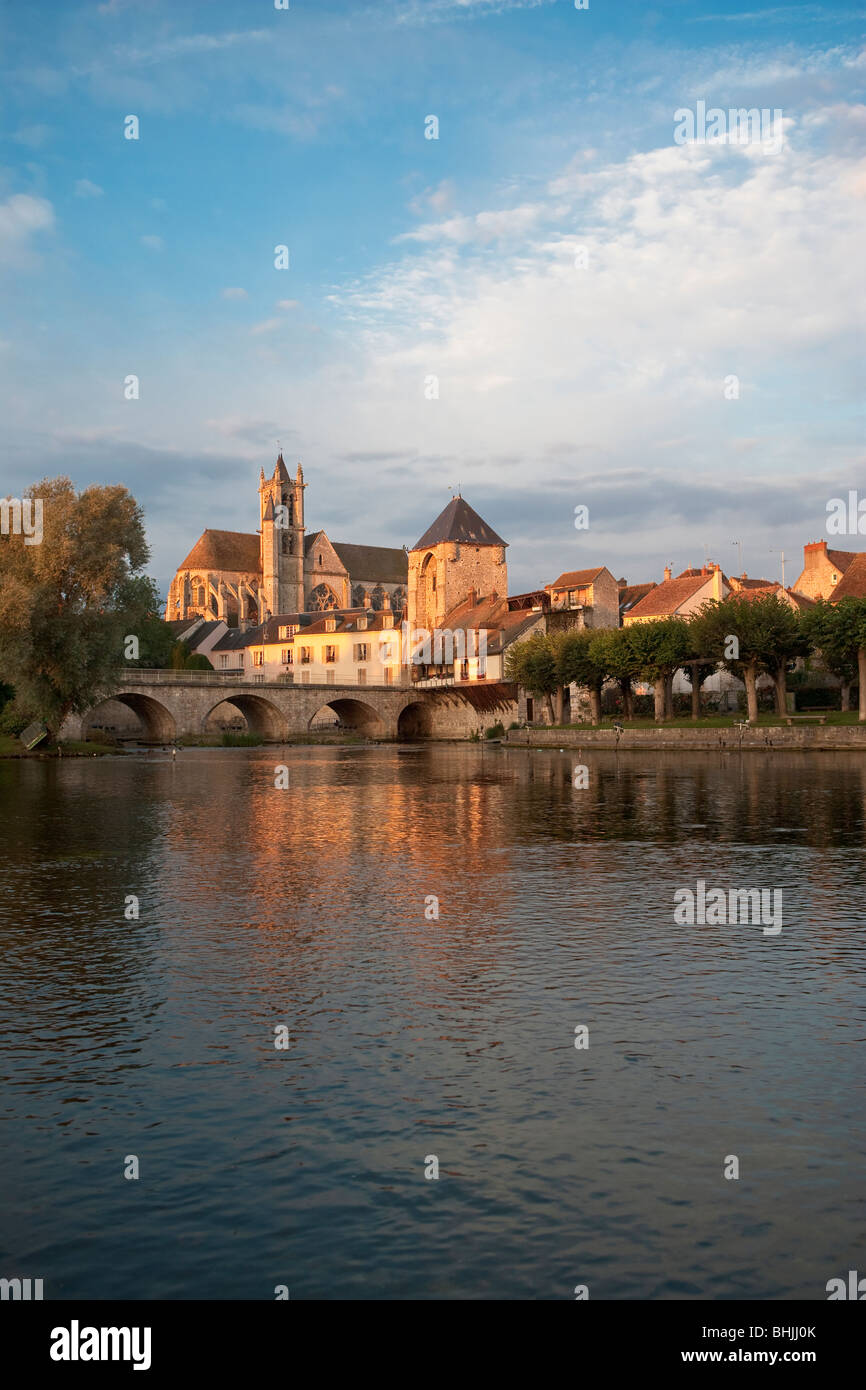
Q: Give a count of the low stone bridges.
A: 1